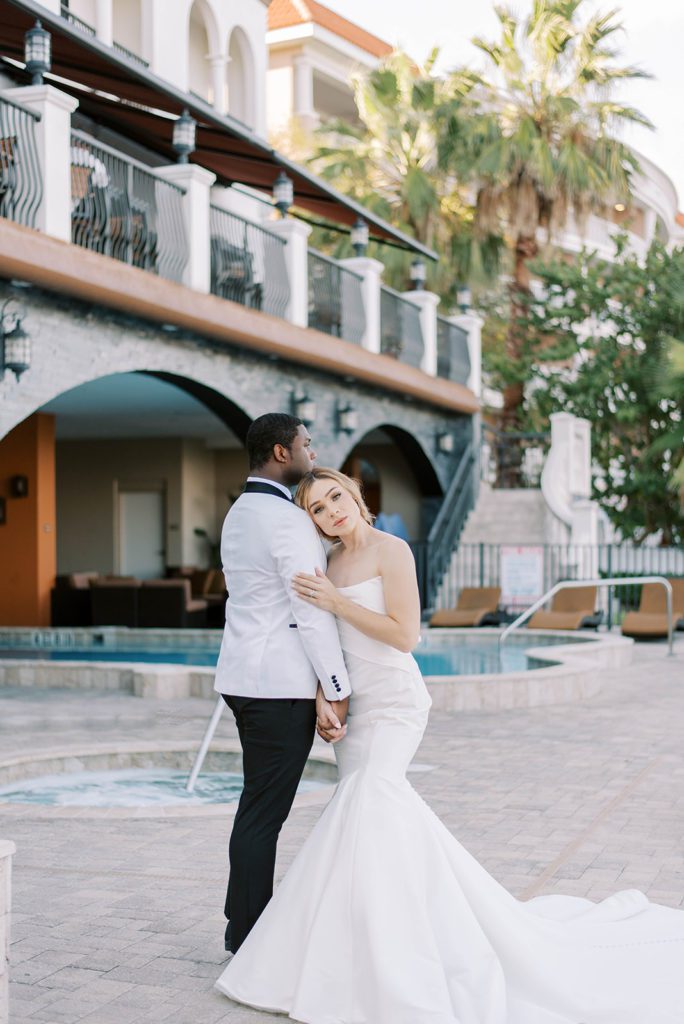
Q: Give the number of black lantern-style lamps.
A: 10